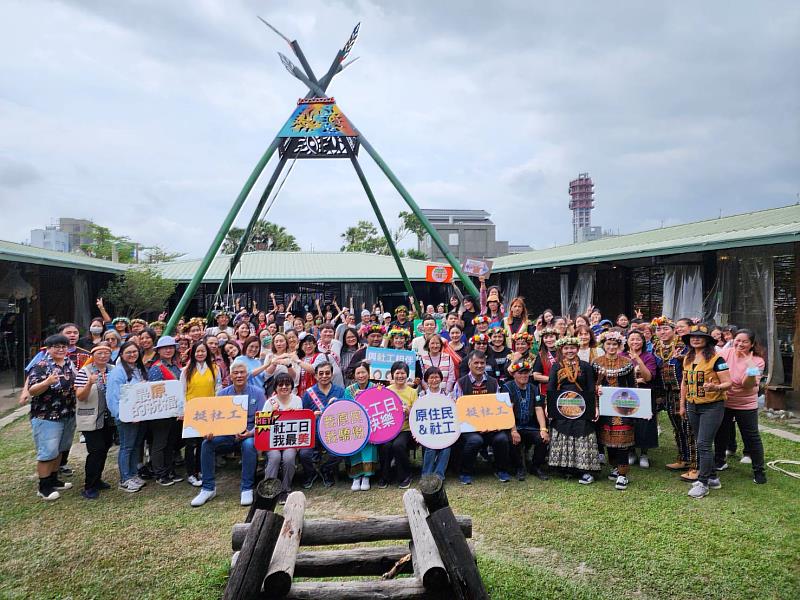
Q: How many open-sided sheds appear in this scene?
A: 3